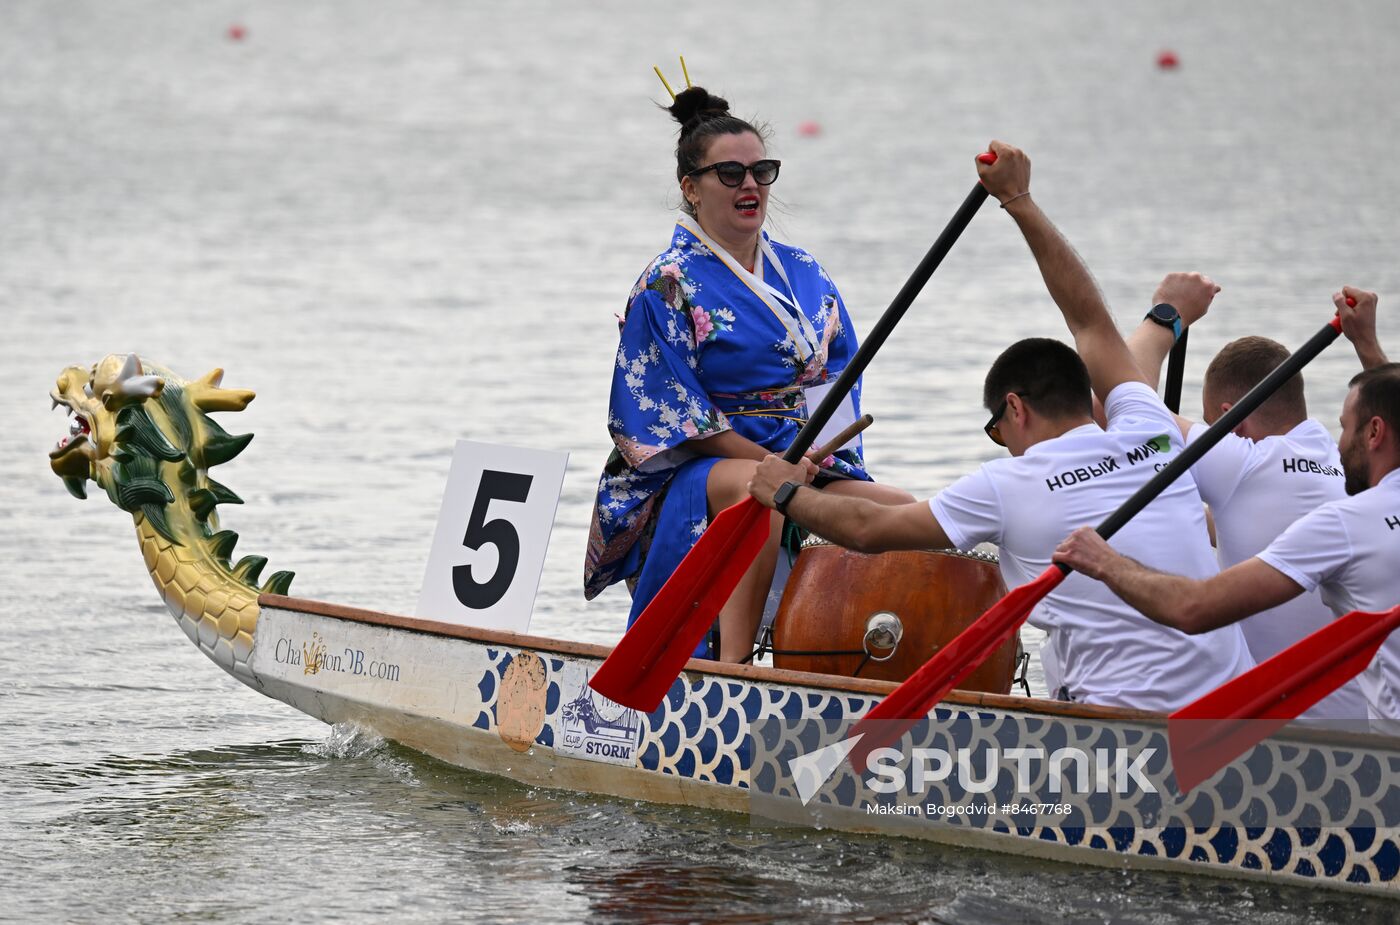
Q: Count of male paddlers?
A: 3